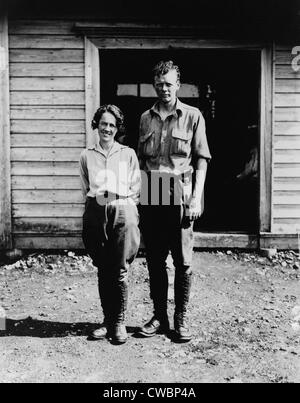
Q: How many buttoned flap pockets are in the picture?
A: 2